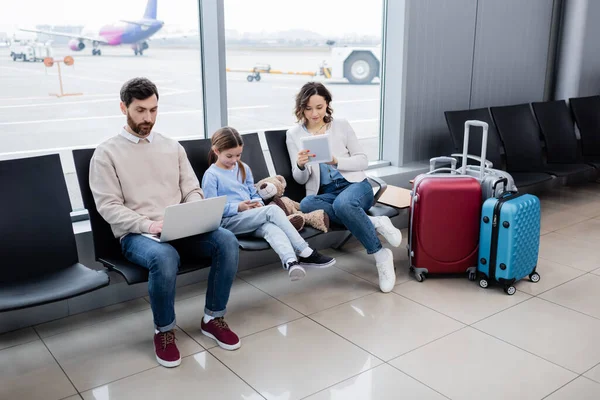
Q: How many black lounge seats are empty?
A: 5